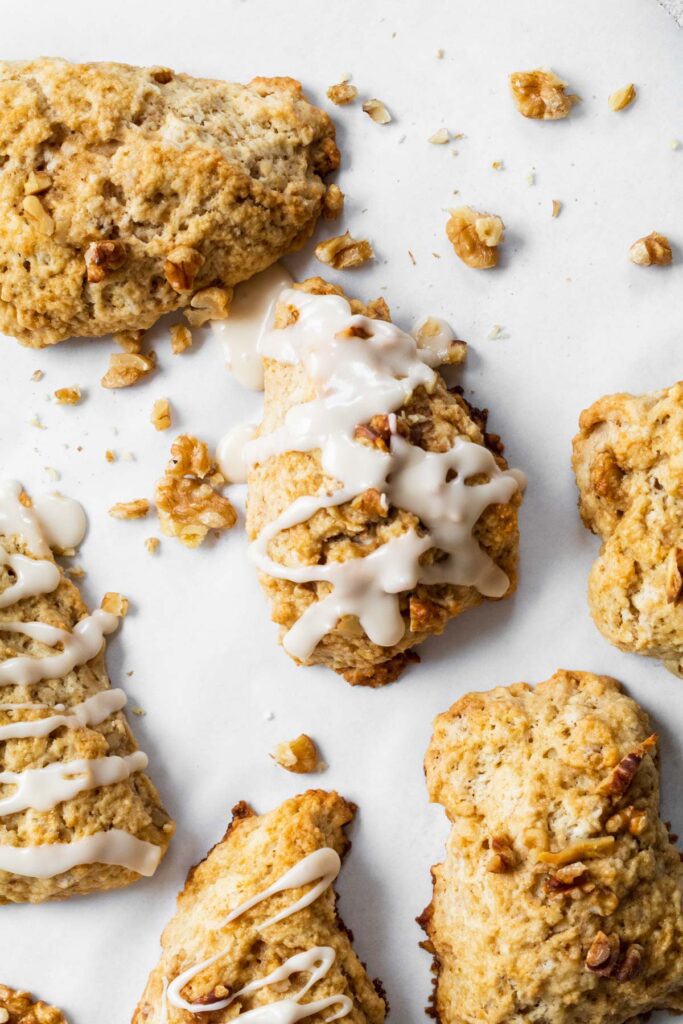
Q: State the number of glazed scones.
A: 3